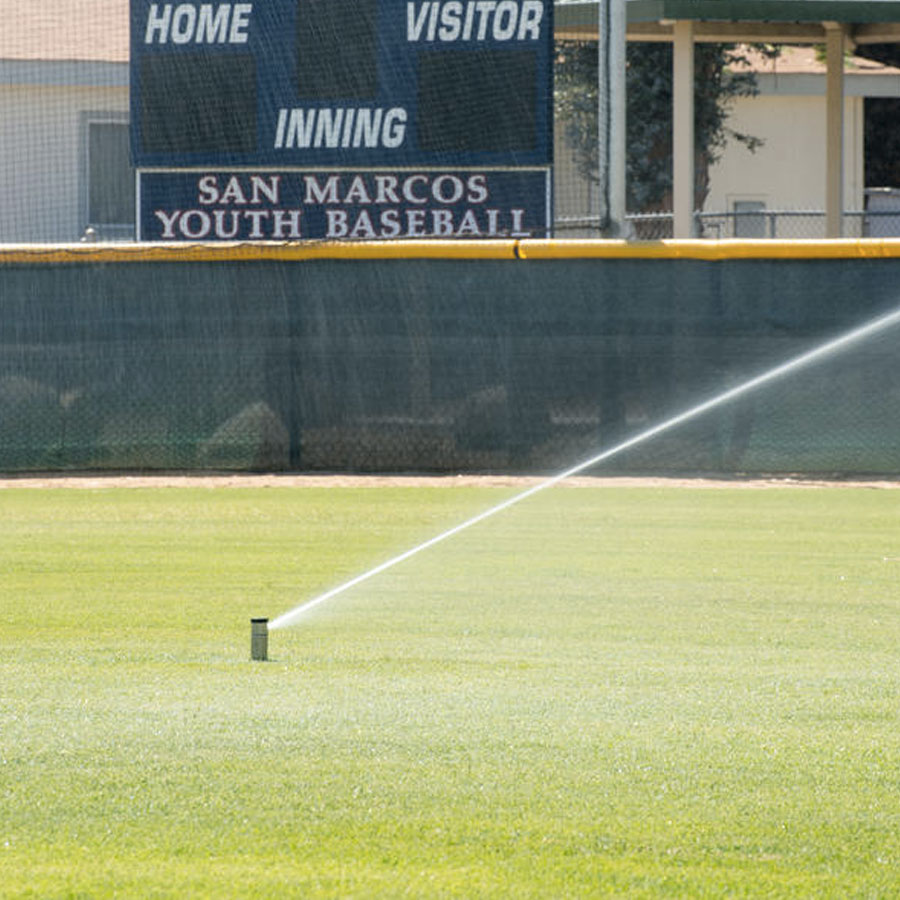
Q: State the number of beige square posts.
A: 2